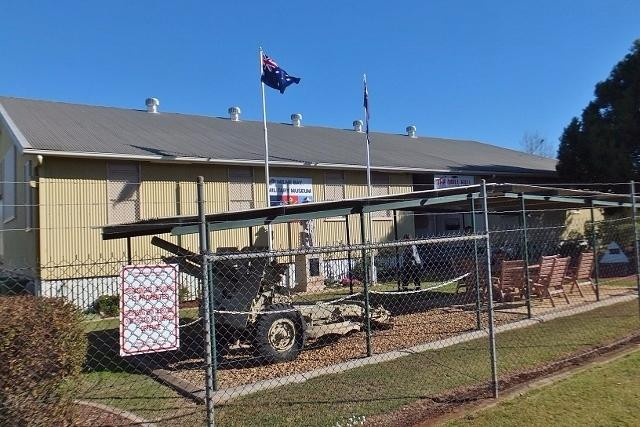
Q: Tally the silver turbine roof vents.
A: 5